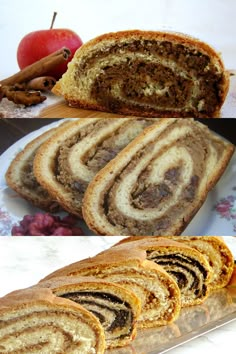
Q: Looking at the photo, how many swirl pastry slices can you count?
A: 9